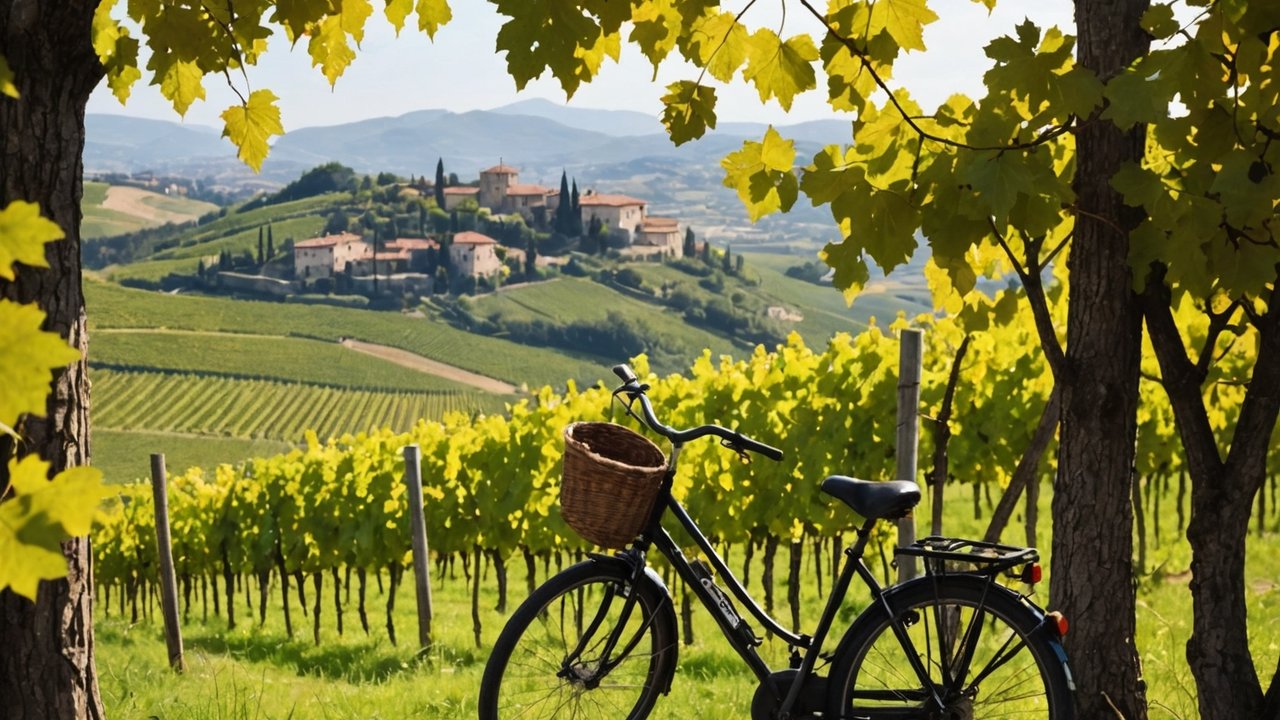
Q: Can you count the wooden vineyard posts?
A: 3